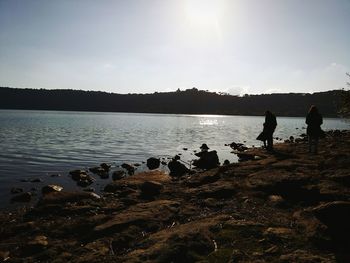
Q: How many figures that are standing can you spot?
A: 2